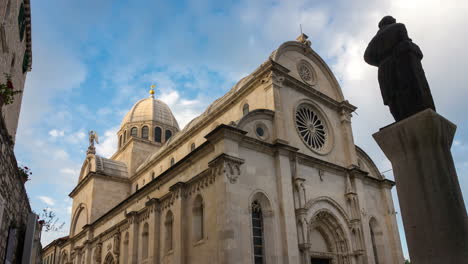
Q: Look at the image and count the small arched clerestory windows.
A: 5